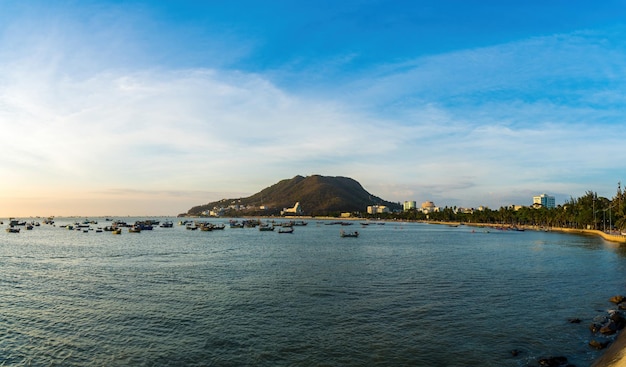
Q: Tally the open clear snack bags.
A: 0